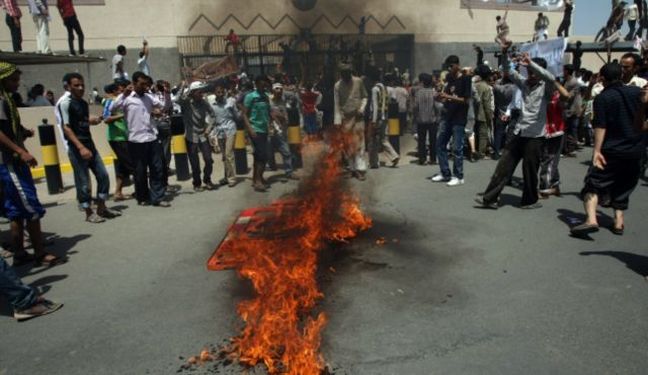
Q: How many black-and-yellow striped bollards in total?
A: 5